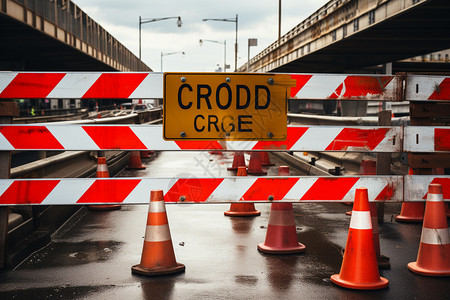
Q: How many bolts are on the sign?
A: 6